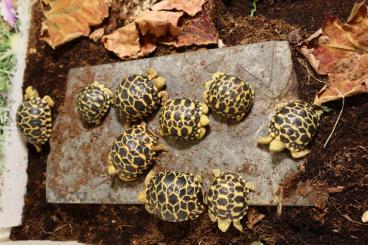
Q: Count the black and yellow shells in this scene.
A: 9